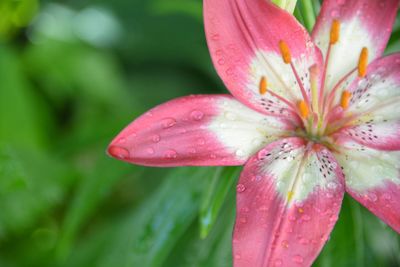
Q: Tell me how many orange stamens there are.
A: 6